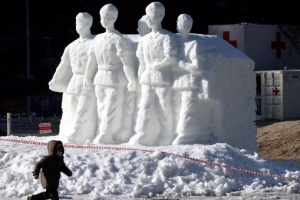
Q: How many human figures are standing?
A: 5